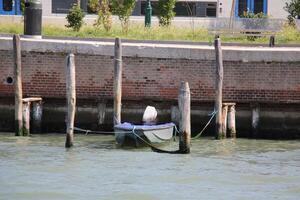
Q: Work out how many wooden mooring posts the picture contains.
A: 5